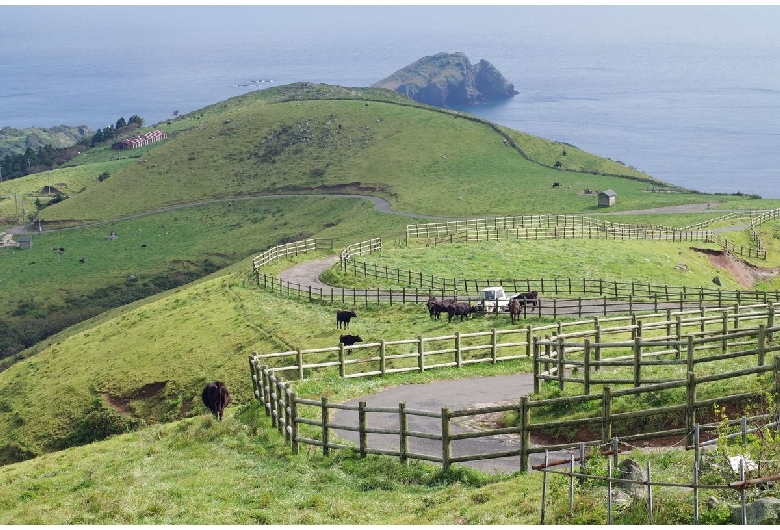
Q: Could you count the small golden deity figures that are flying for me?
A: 0